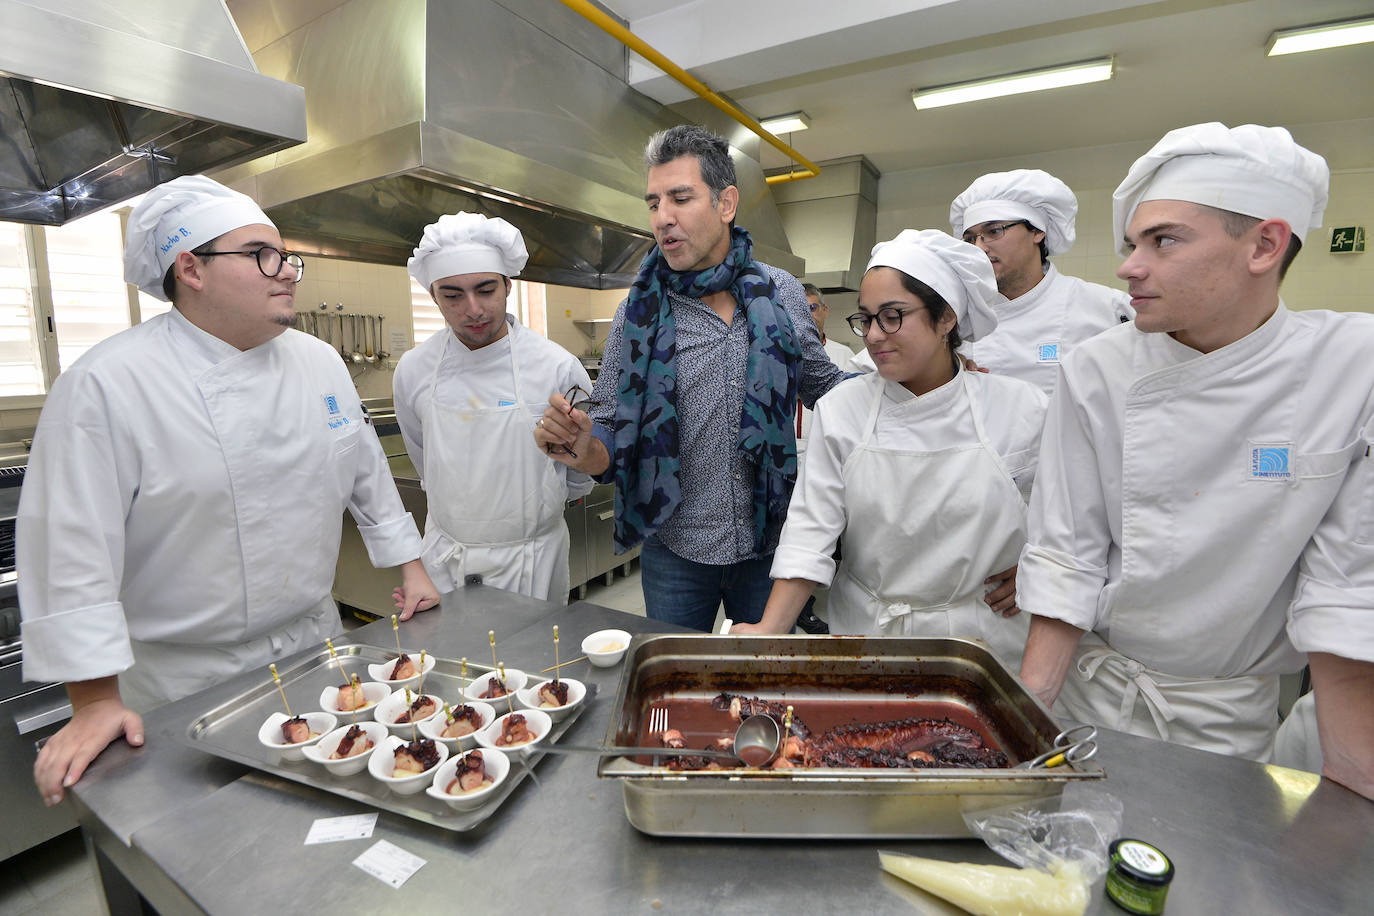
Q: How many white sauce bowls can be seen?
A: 12